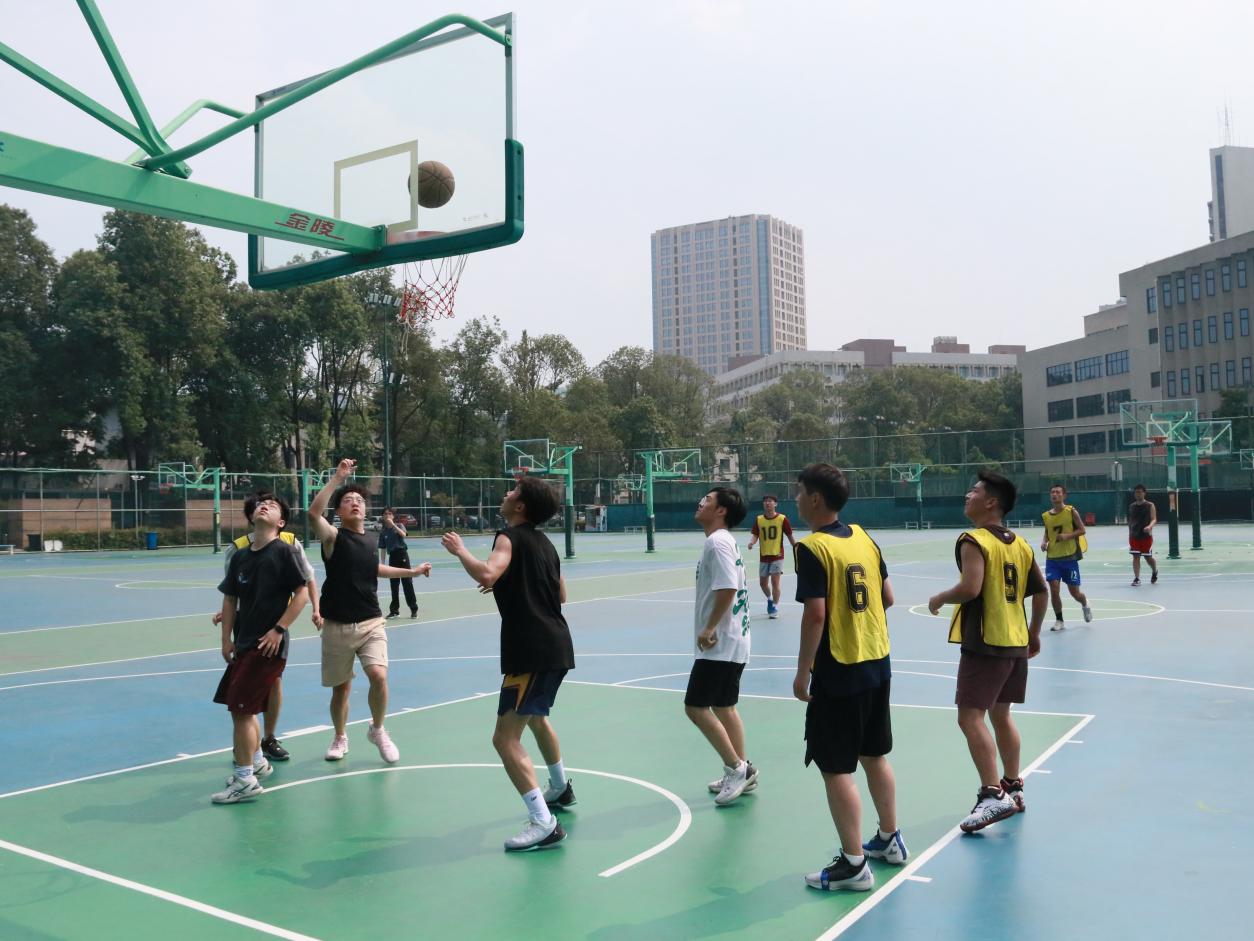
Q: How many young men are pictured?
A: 11